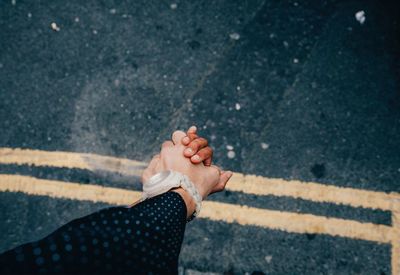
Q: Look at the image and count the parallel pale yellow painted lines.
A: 2